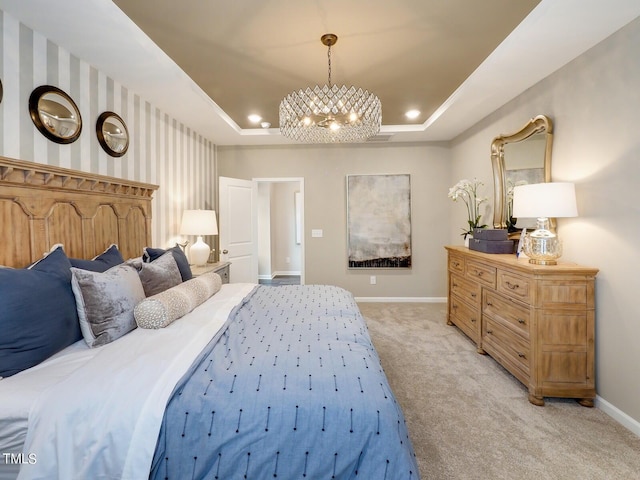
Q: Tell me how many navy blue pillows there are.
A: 3